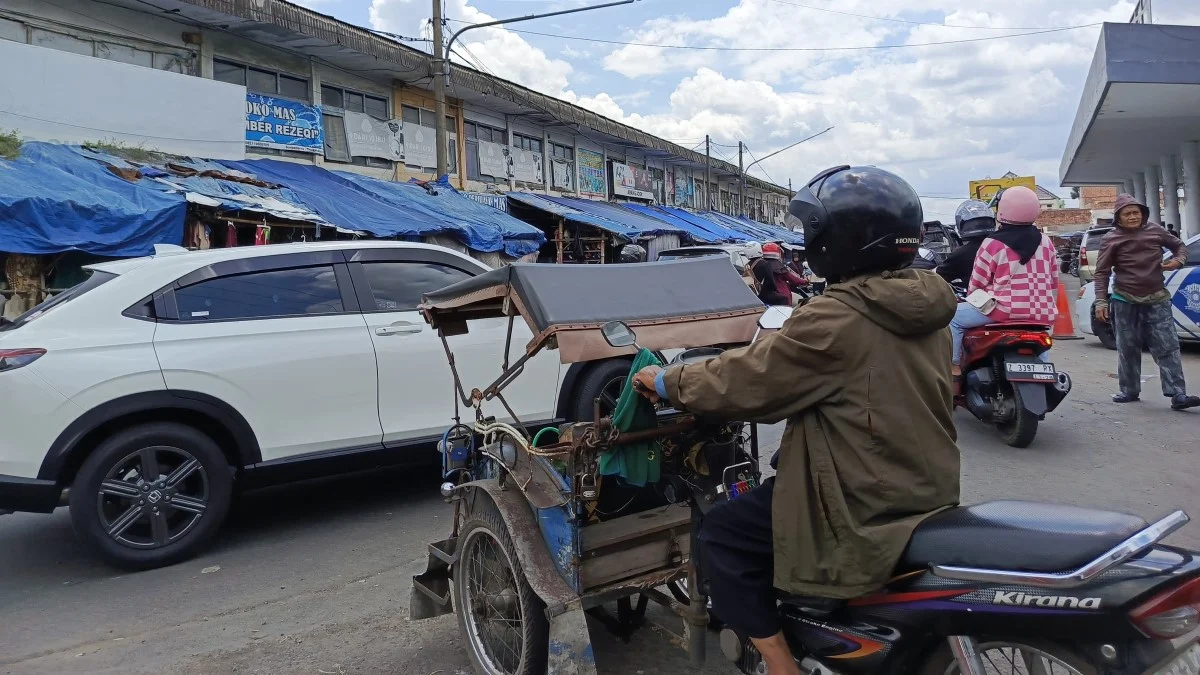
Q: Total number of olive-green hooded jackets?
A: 1